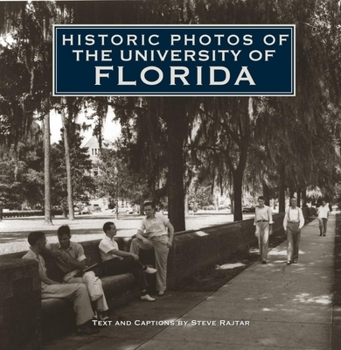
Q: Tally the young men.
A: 7